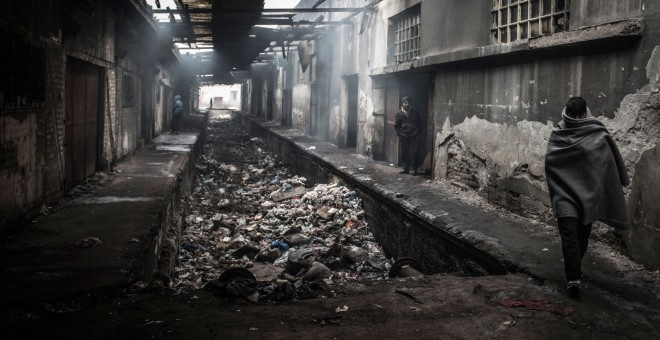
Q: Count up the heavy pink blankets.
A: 0